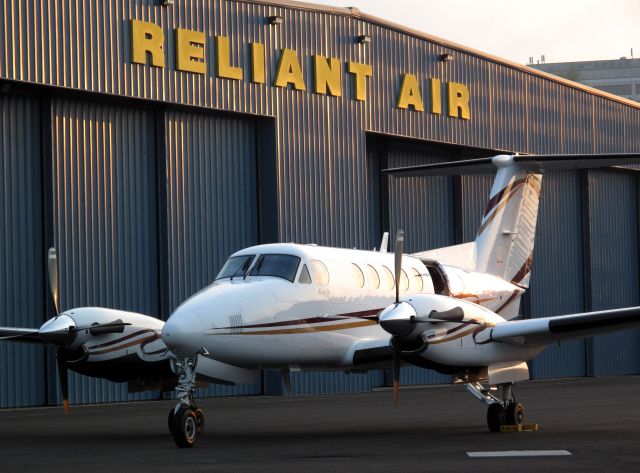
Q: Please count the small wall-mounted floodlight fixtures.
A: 4